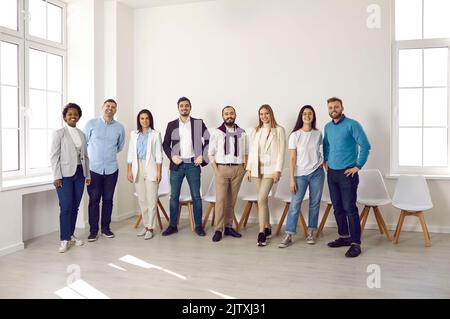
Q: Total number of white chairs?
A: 8